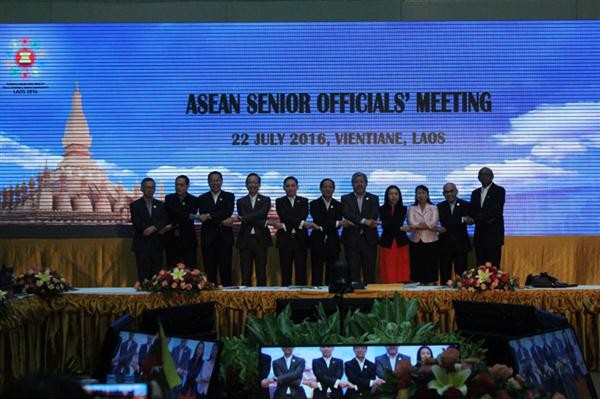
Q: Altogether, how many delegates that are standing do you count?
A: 11